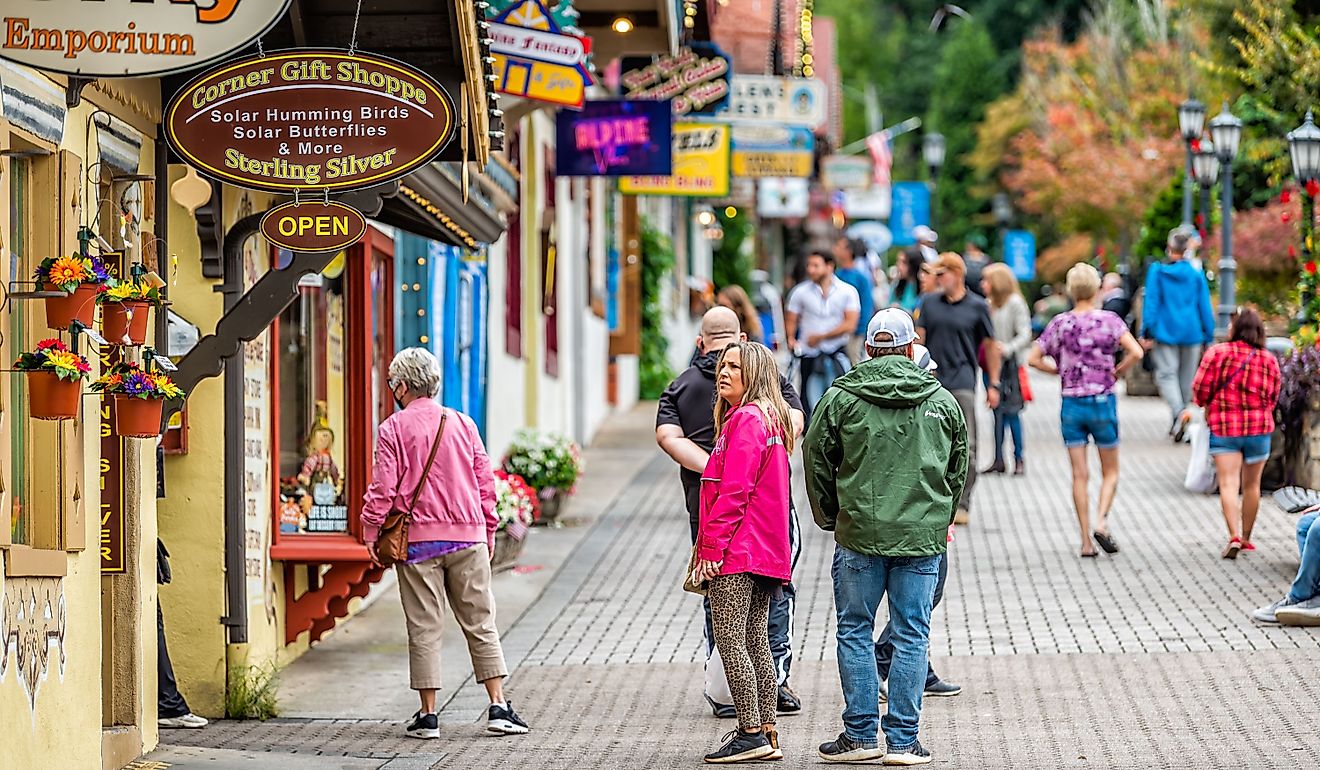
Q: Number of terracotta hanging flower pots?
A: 4